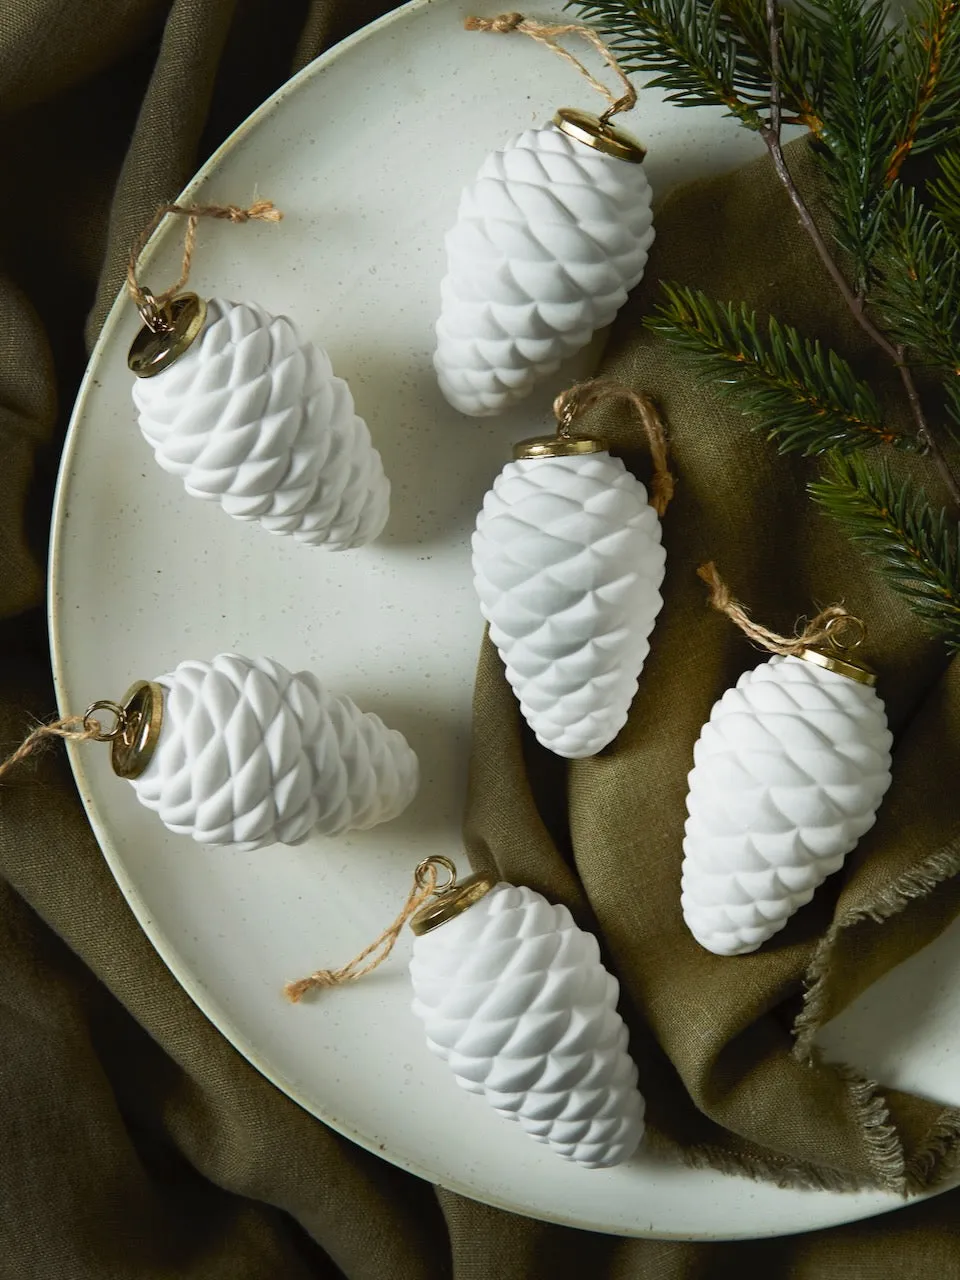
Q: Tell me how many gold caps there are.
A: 6